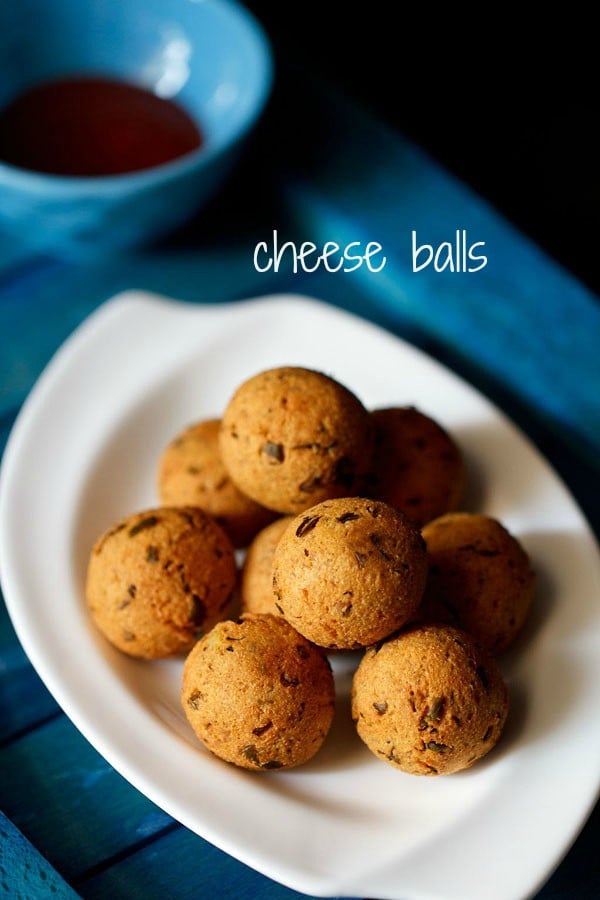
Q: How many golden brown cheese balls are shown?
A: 9